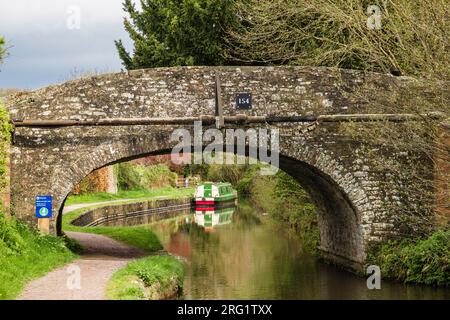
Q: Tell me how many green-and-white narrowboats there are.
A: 1